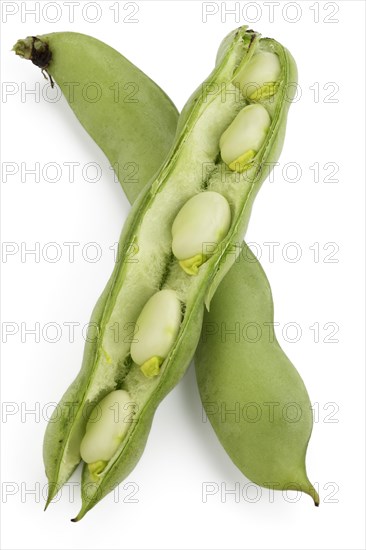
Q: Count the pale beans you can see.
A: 5